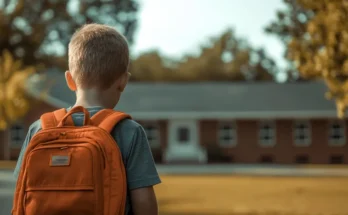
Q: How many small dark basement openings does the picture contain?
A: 3